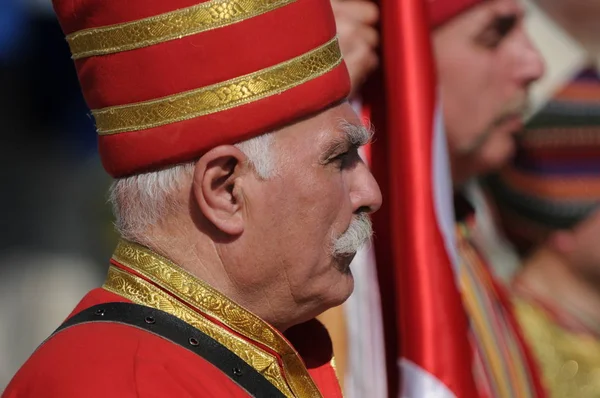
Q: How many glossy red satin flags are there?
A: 1